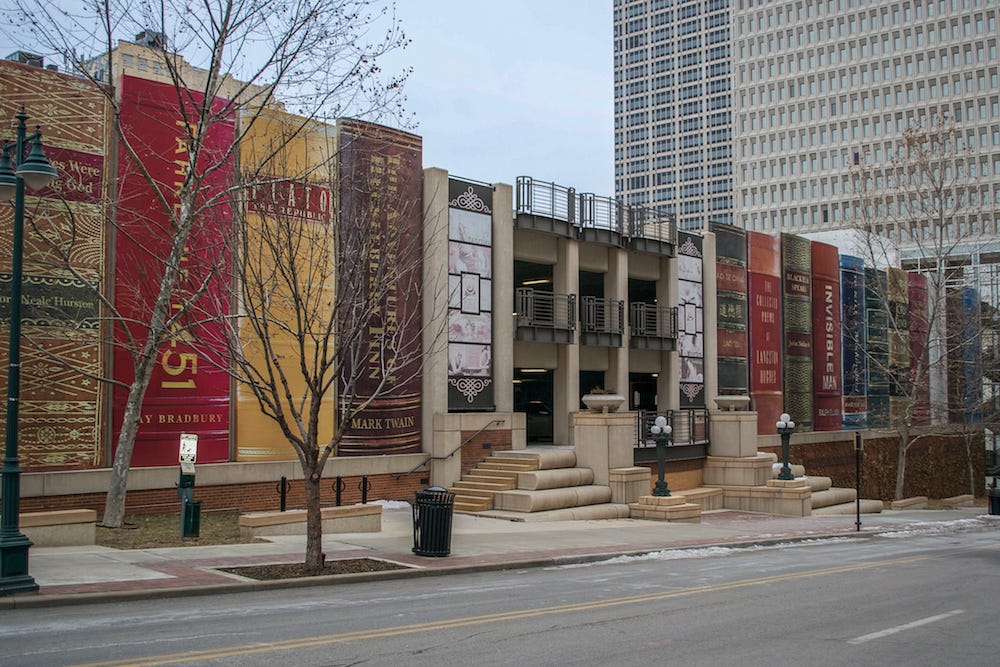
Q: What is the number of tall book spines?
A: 15